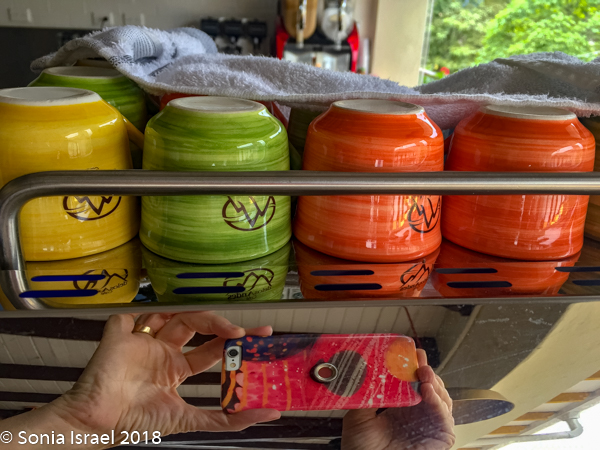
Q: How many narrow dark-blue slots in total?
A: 10